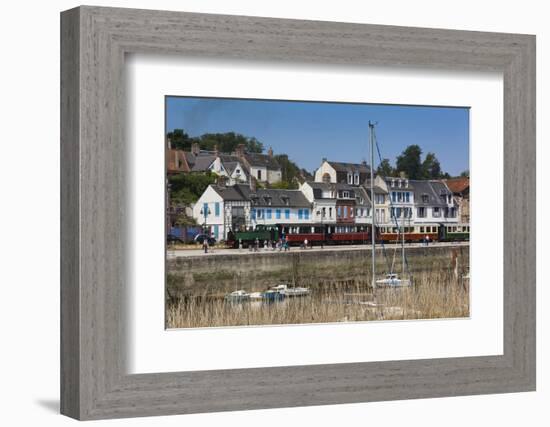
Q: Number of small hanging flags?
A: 0